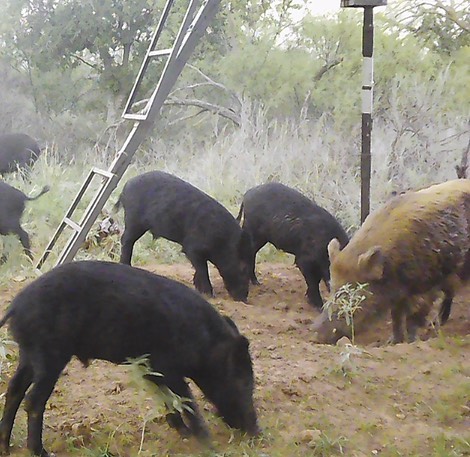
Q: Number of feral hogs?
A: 6